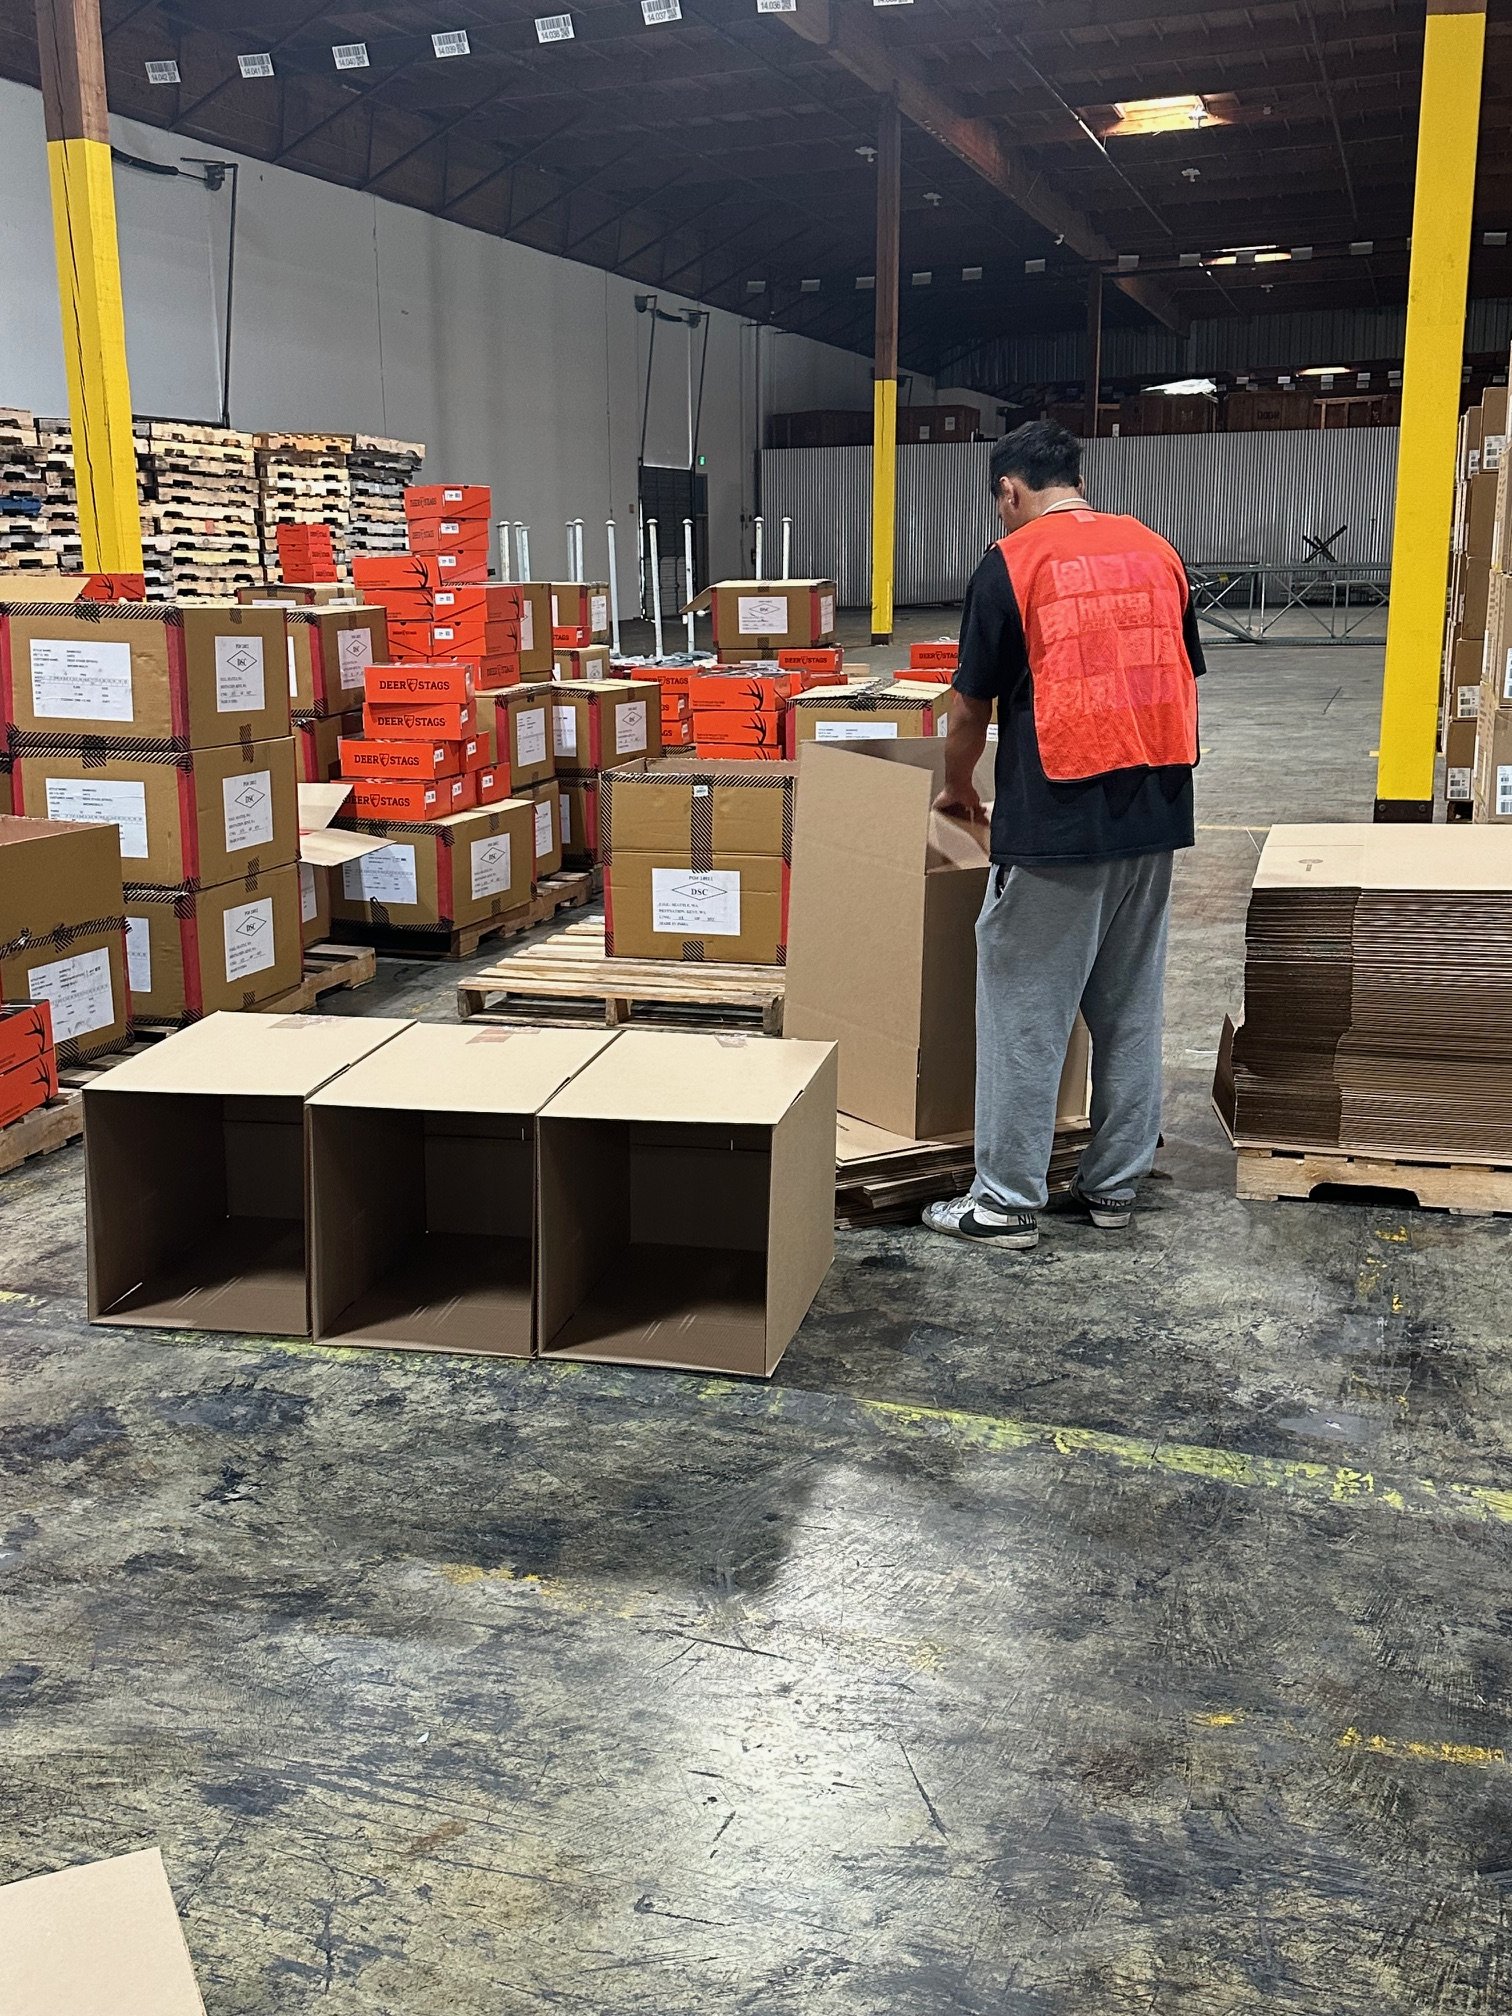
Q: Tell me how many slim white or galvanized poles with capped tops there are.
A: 10